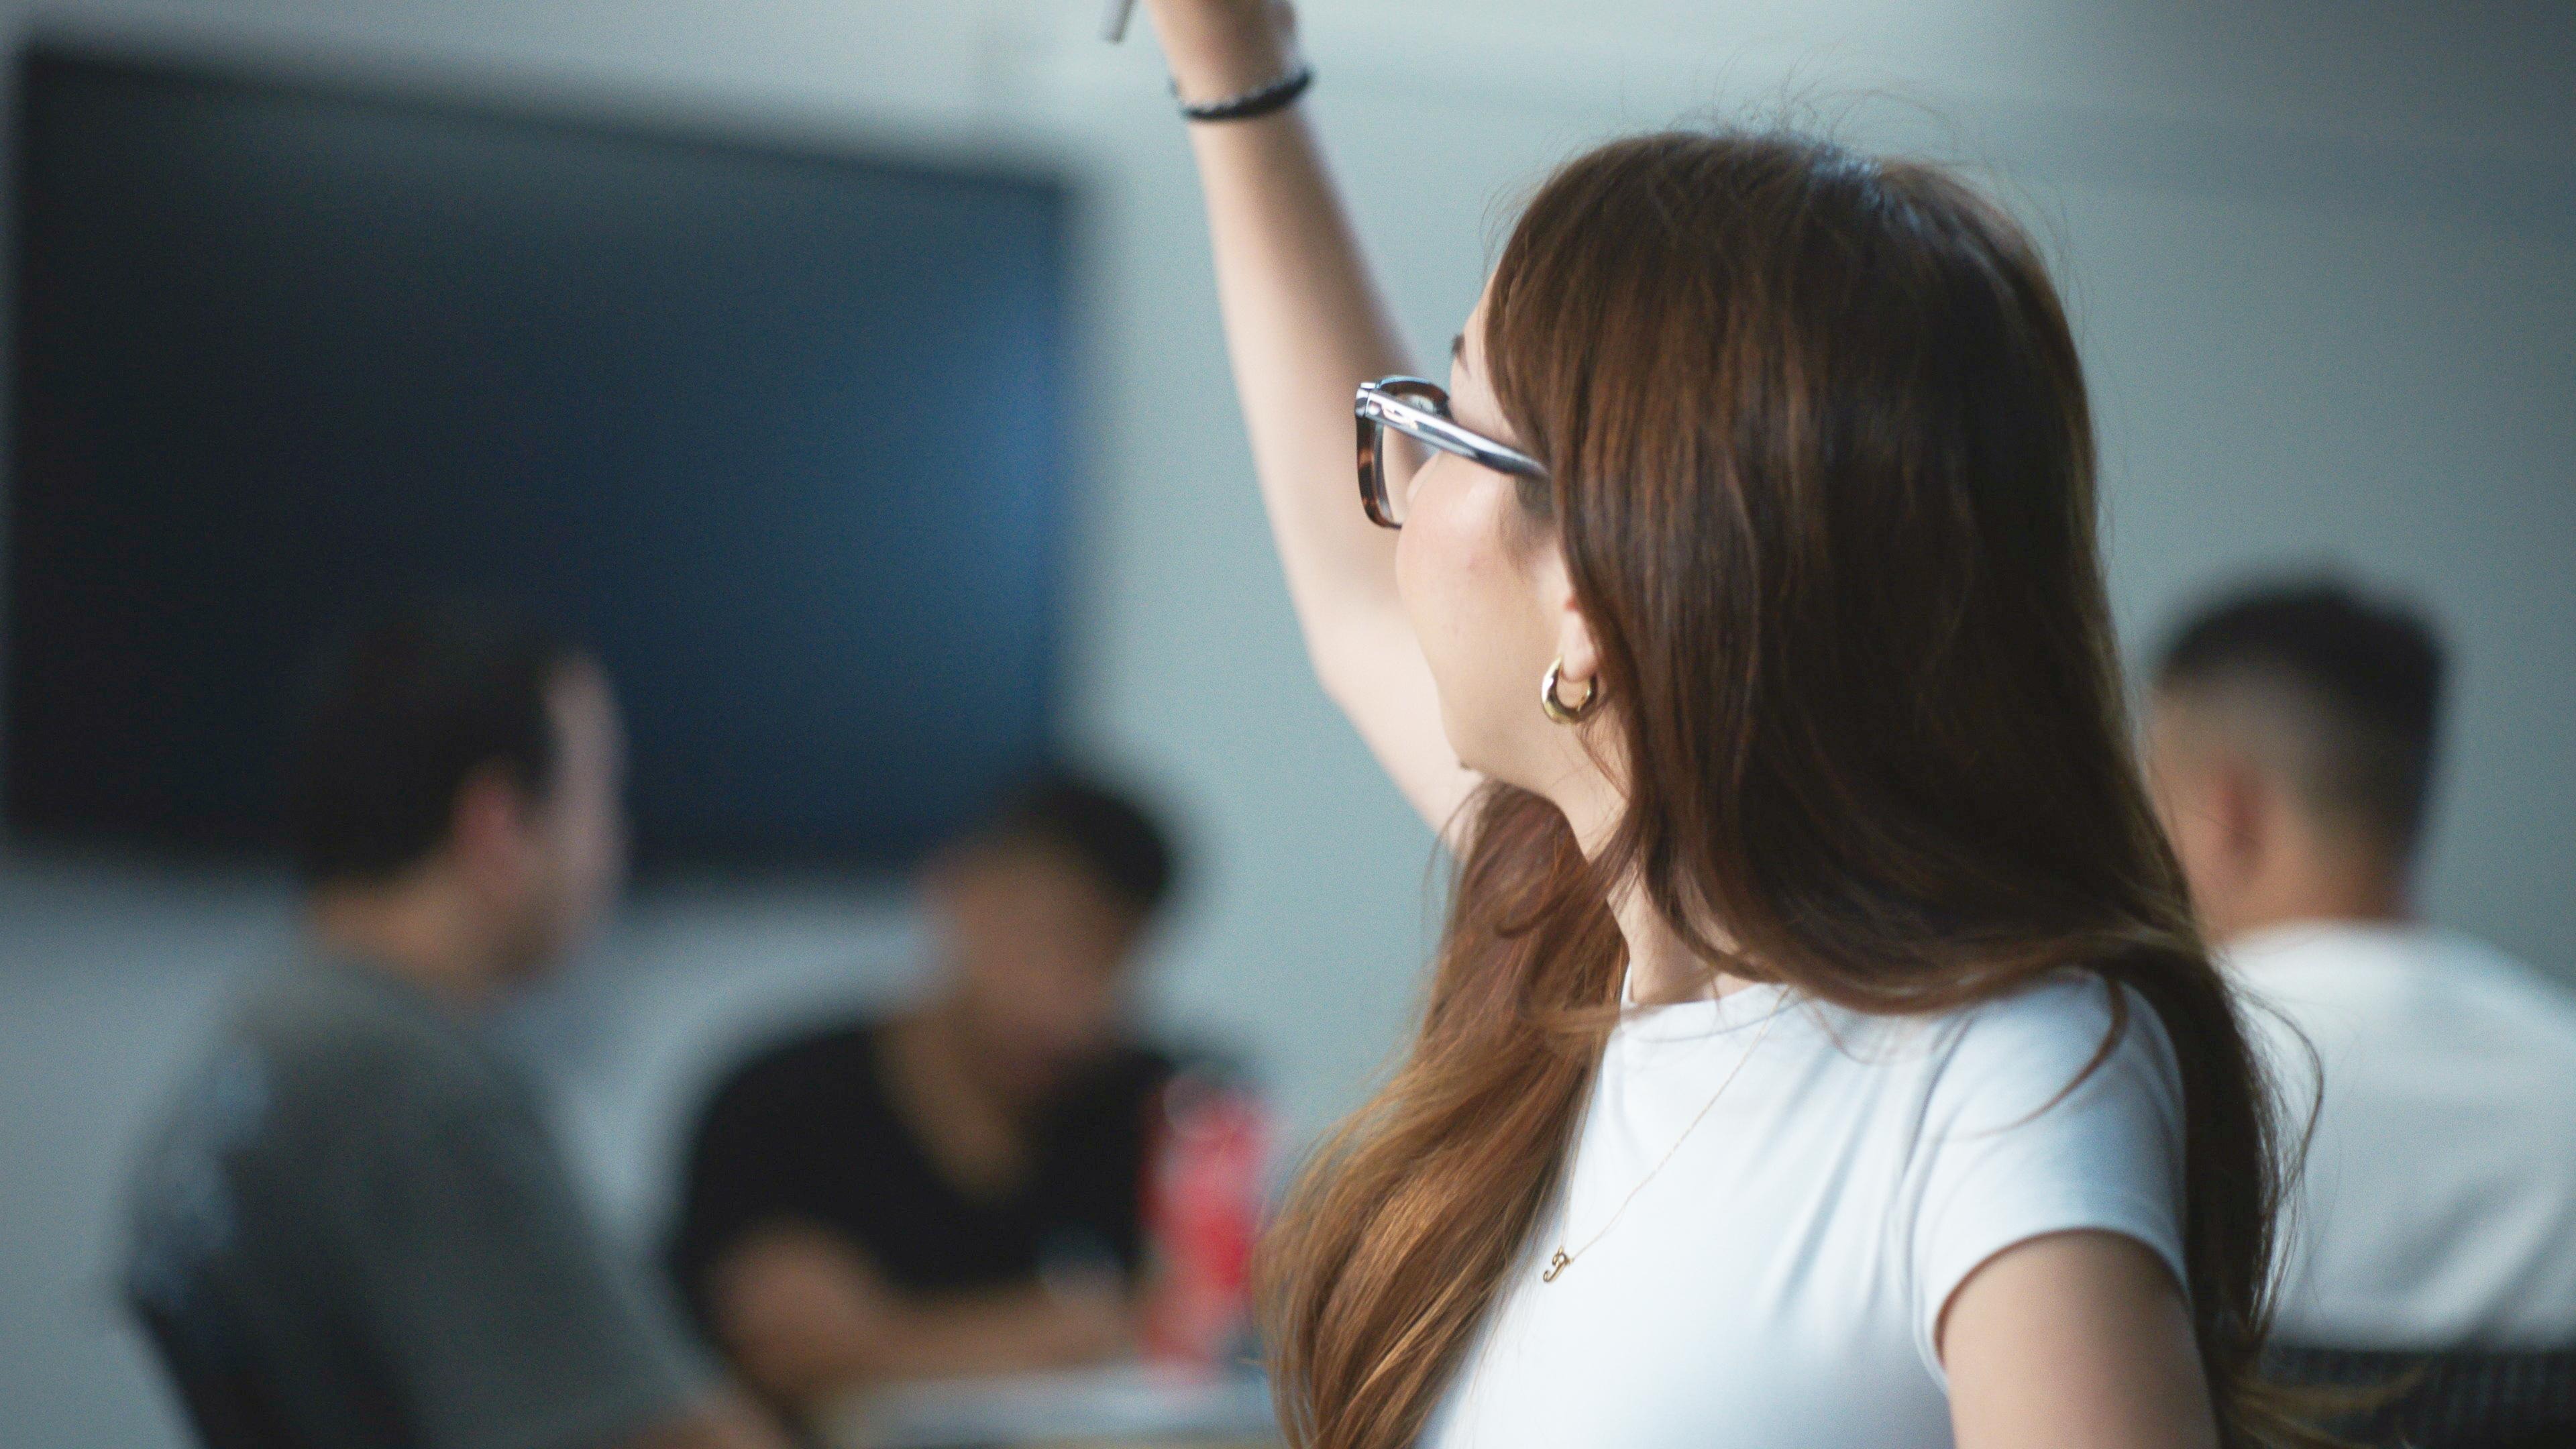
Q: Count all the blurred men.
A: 3